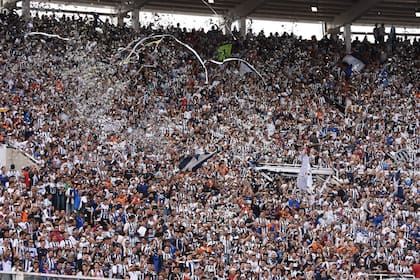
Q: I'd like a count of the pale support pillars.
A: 4